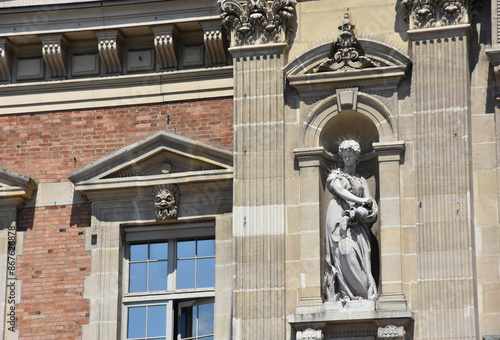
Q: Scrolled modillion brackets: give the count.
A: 5